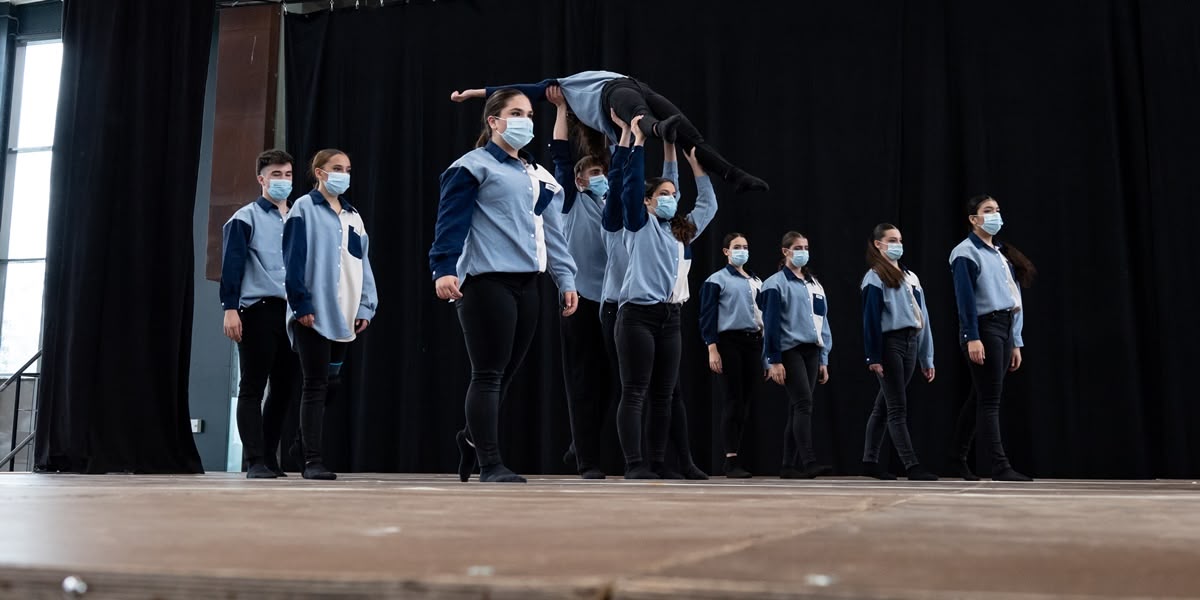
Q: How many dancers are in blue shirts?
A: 11